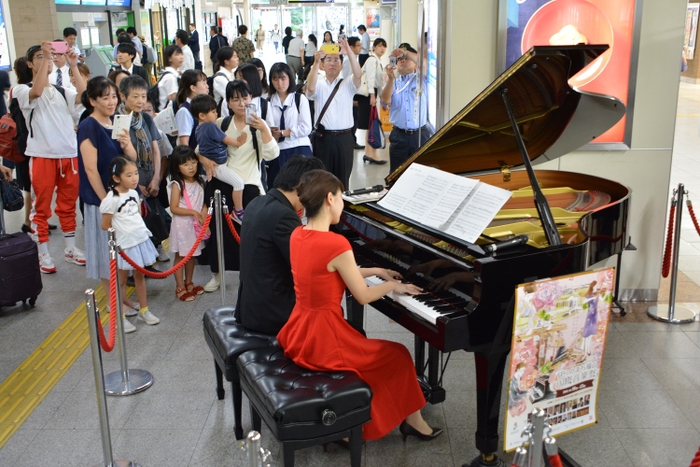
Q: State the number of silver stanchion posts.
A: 6